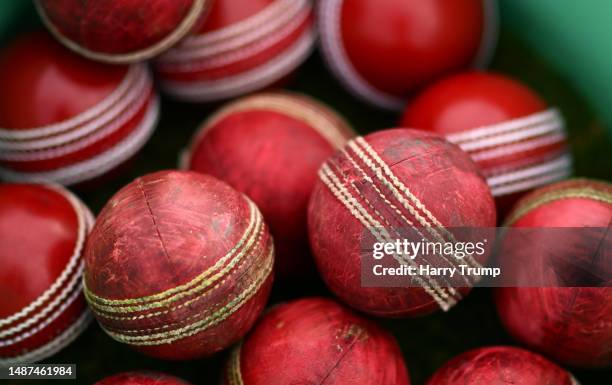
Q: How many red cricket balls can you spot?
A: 13